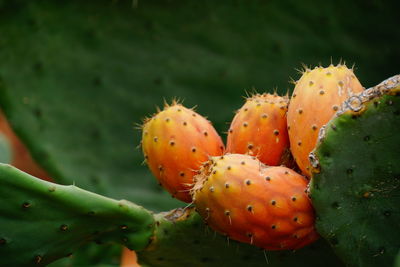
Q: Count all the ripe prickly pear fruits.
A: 4